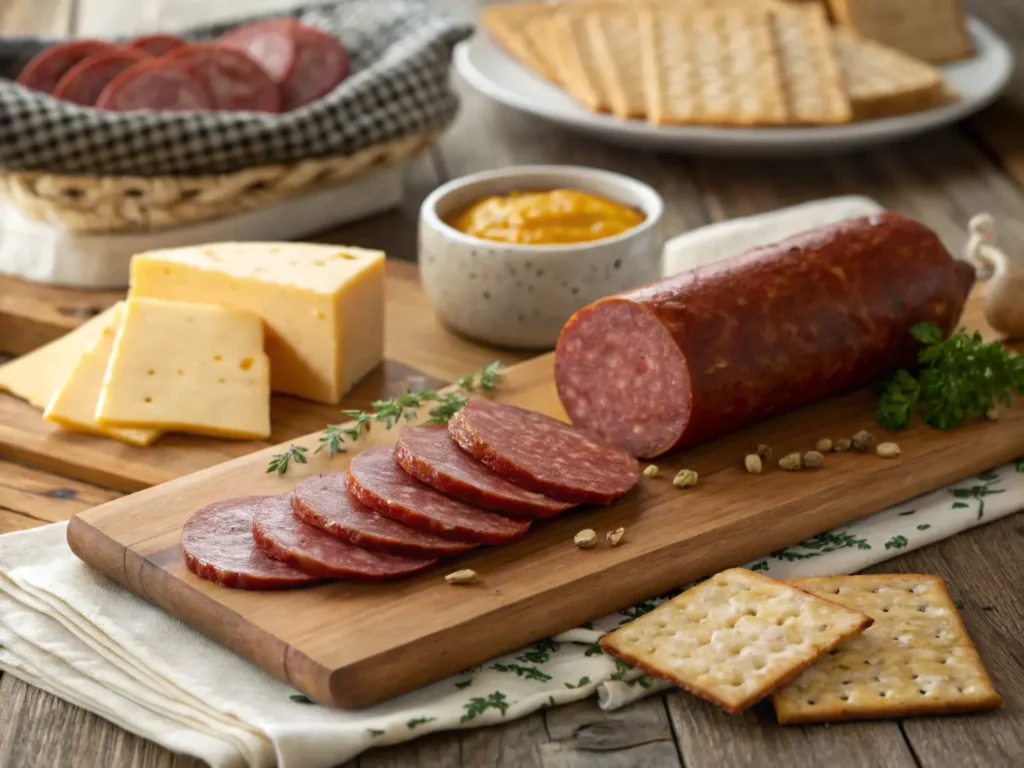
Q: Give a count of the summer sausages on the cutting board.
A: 1